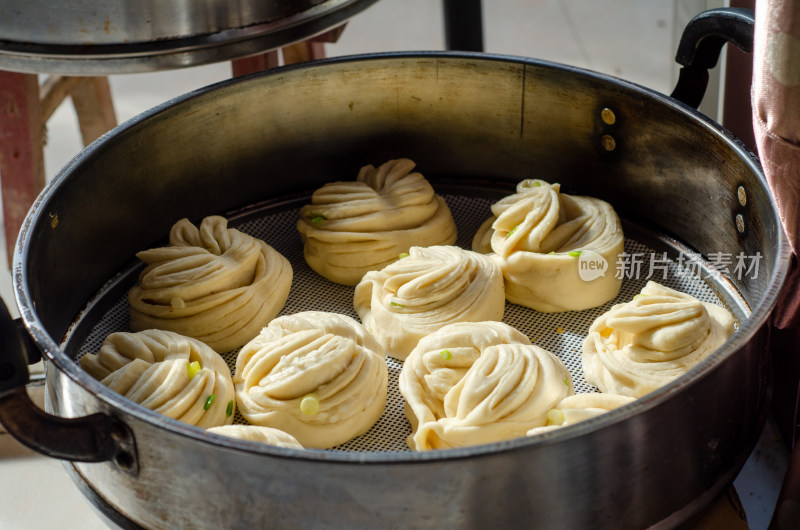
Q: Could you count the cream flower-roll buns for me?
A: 10